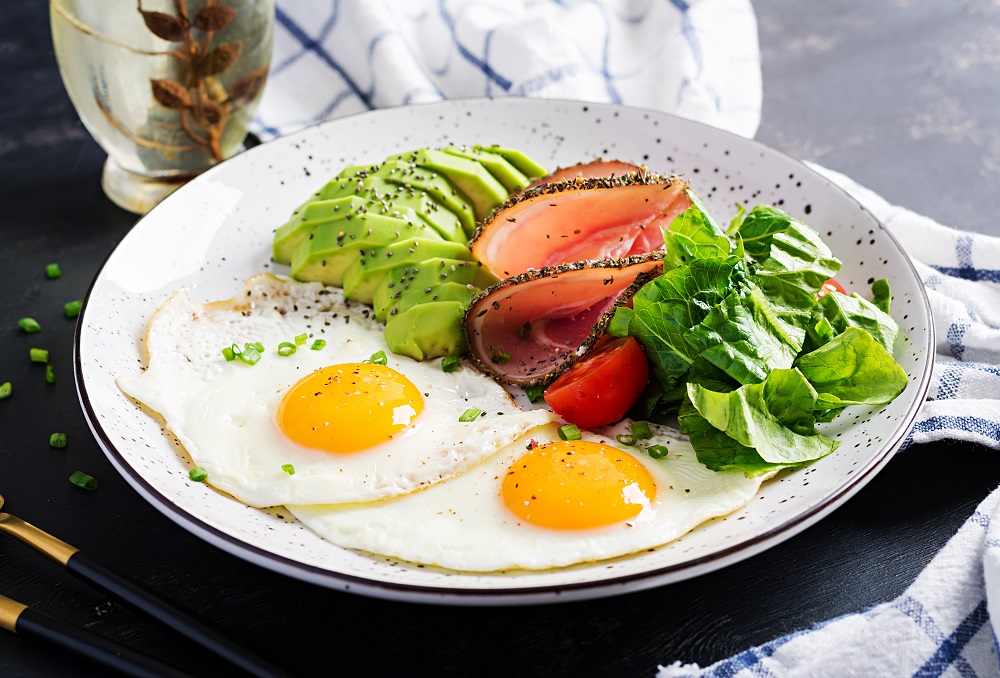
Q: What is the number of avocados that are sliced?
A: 1